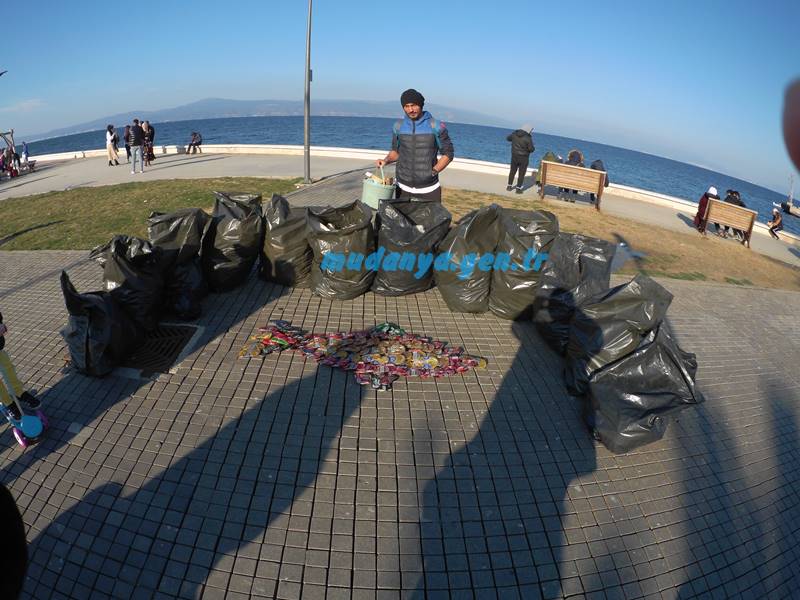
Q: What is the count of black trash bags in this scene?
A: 12